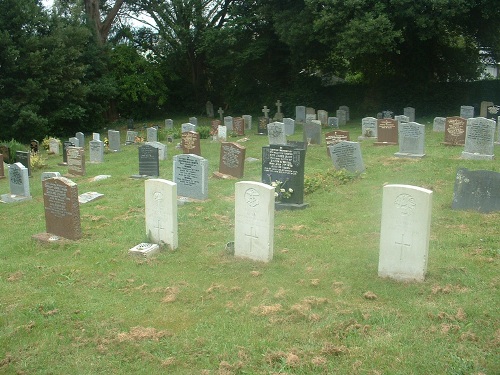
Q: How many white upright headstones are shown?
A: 3